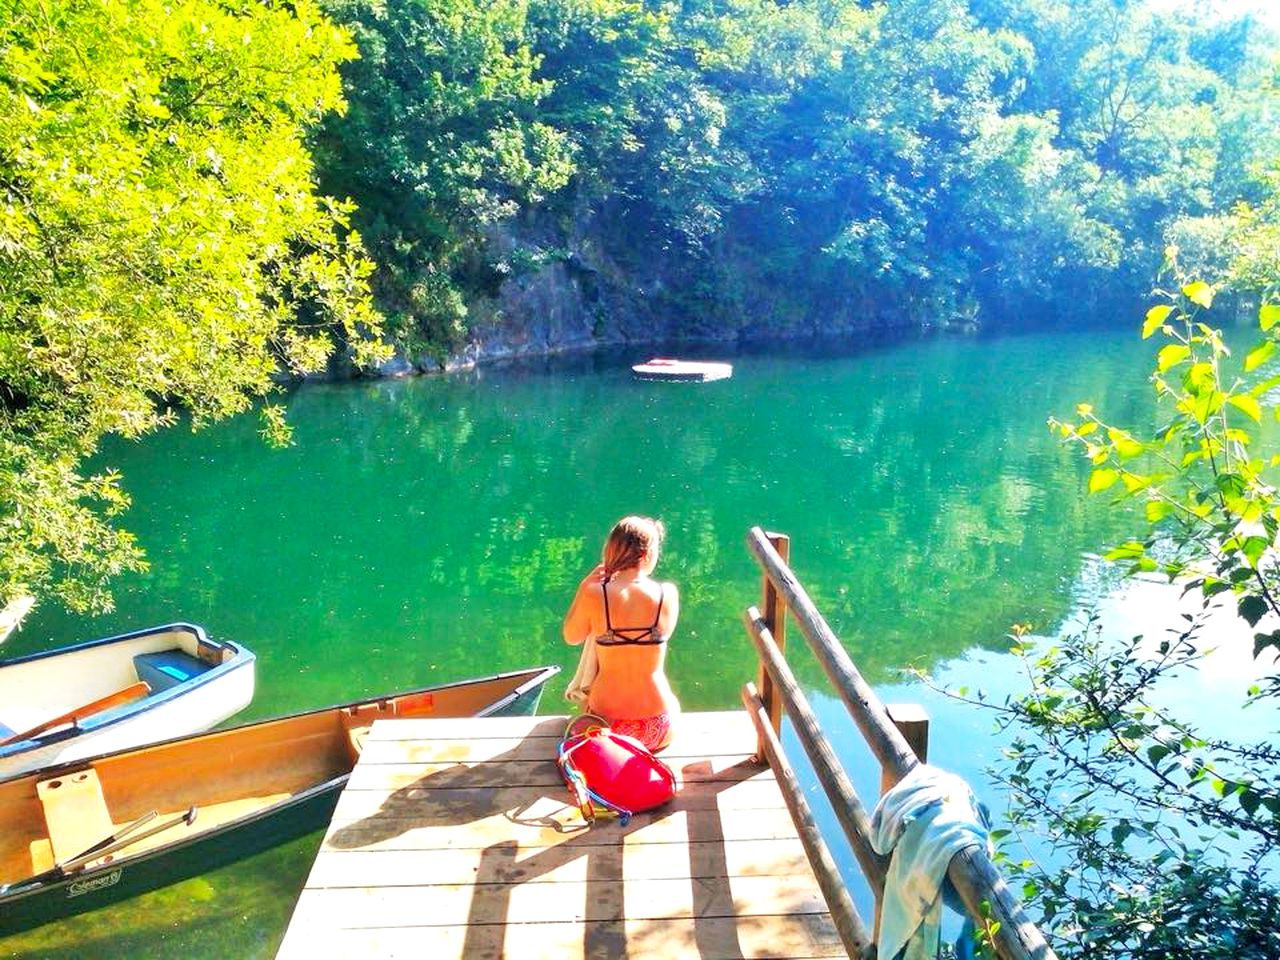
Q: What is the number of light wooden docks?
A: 1